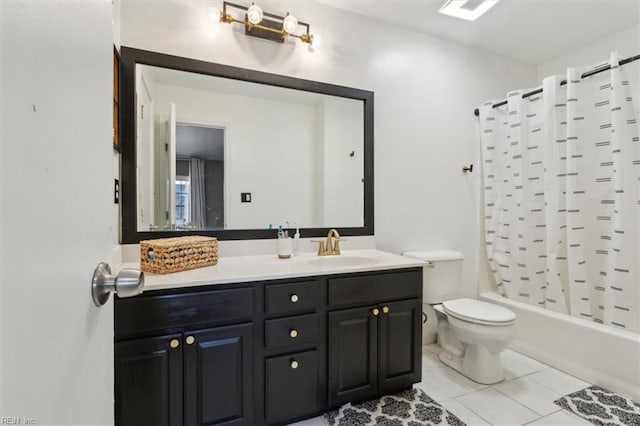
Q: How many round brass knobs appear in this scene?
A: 7